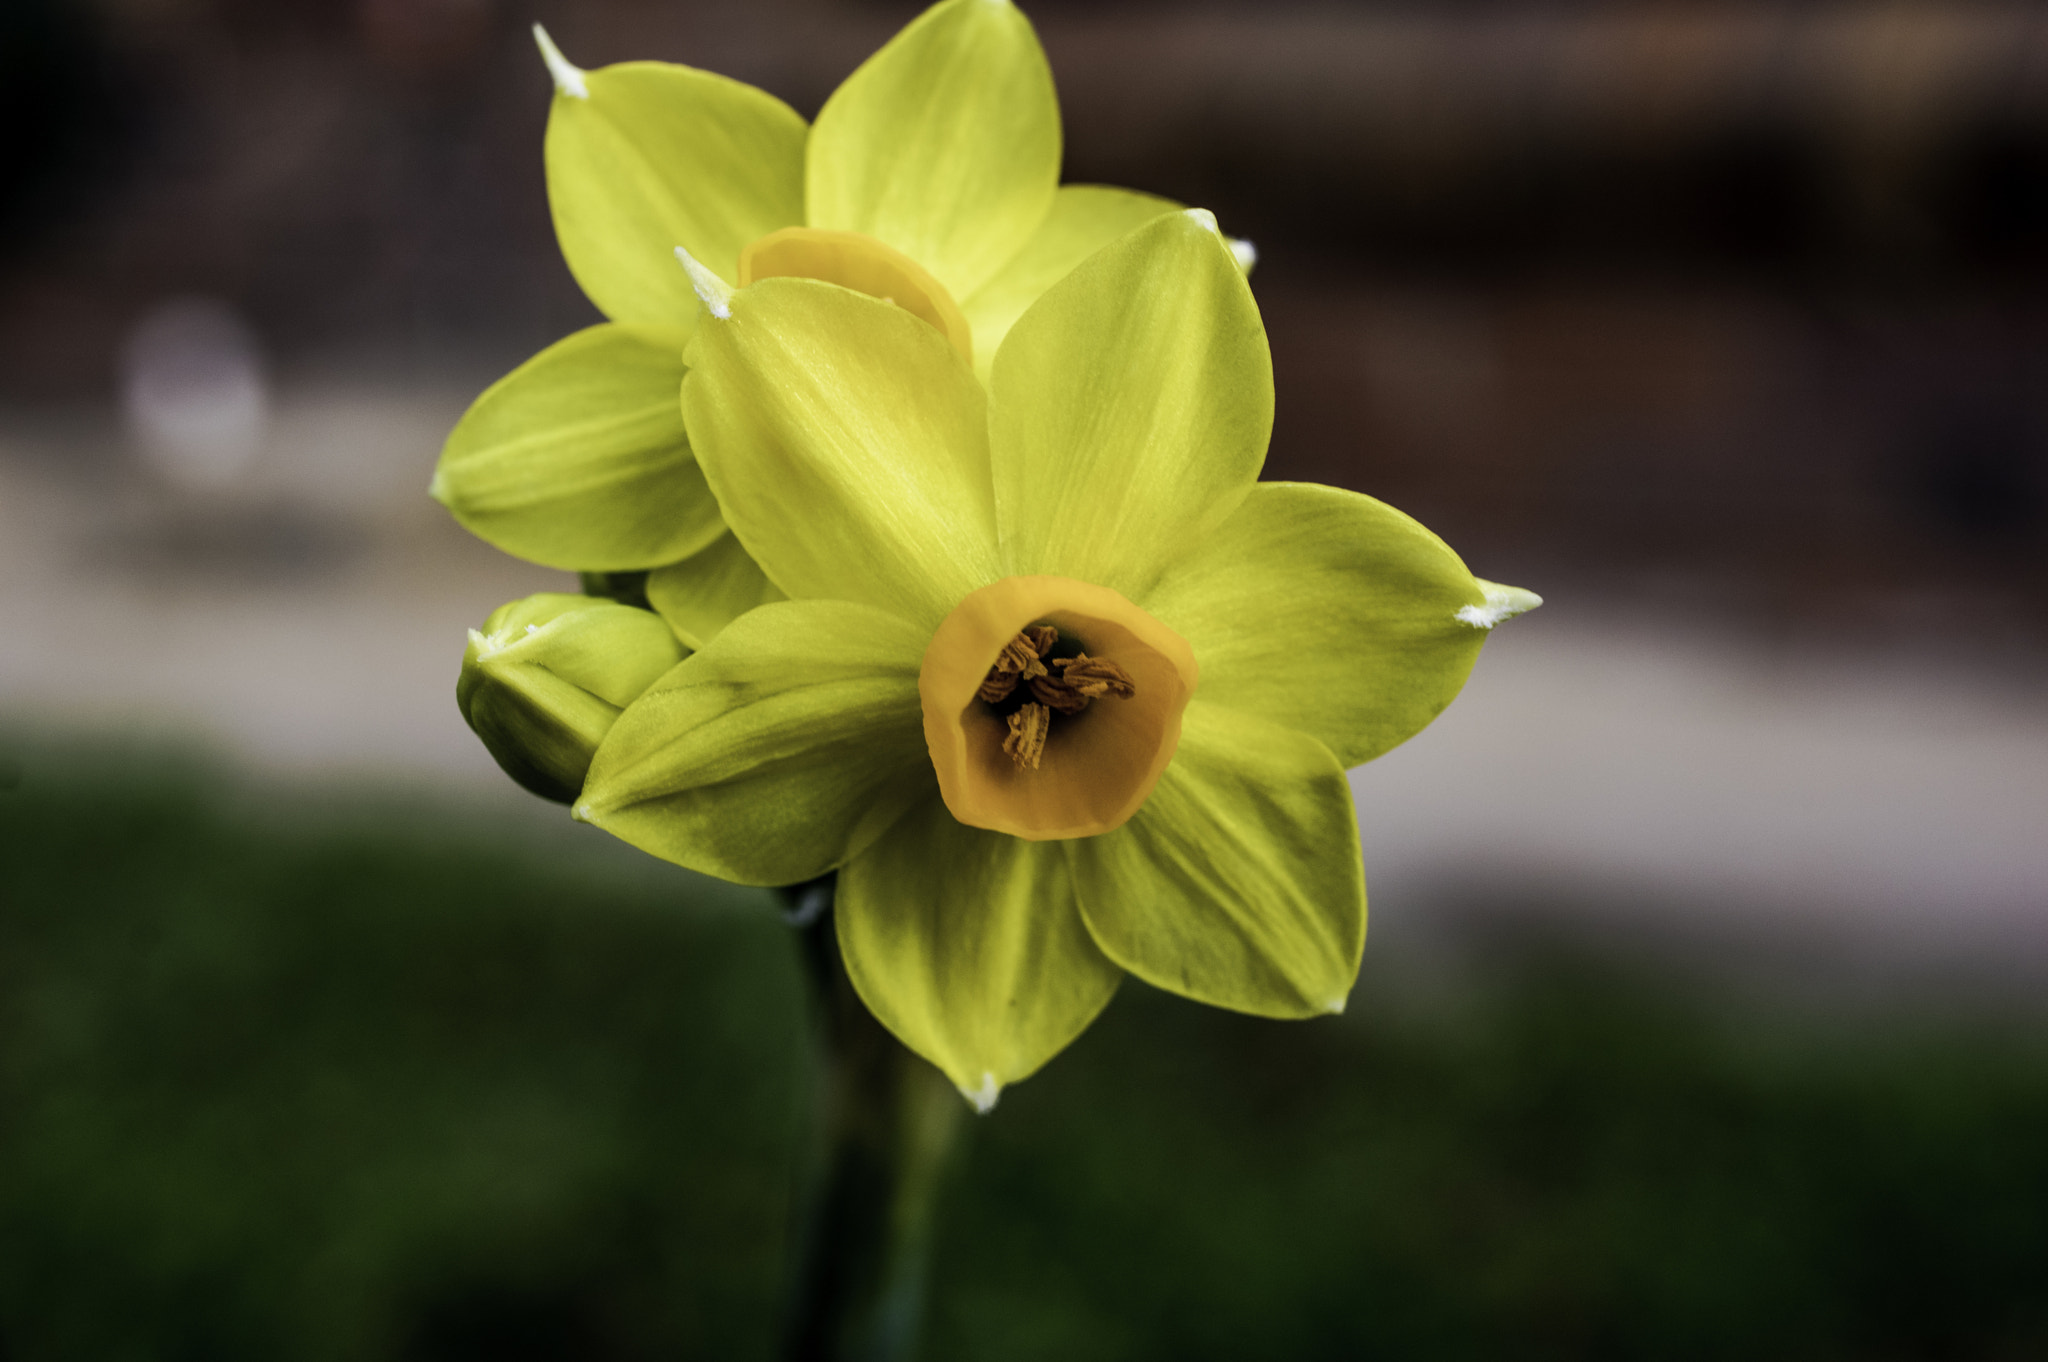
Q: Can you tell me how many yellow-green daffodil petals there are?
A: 11